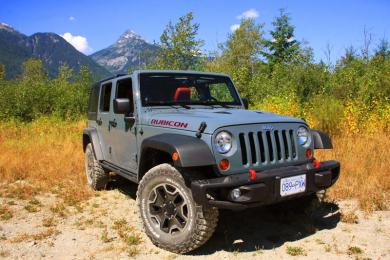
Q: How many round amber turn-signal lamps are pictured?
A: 2